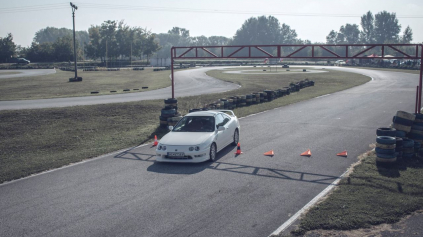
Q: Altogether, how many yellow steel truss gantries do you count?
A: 0